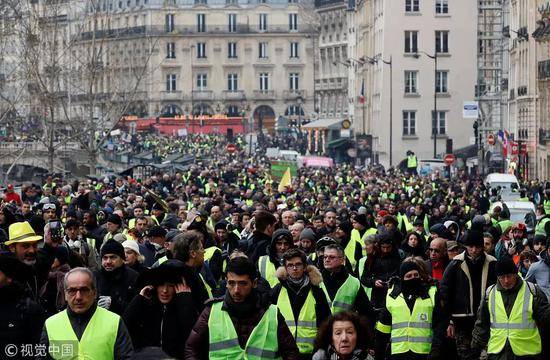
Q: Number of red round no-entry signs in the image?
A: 3